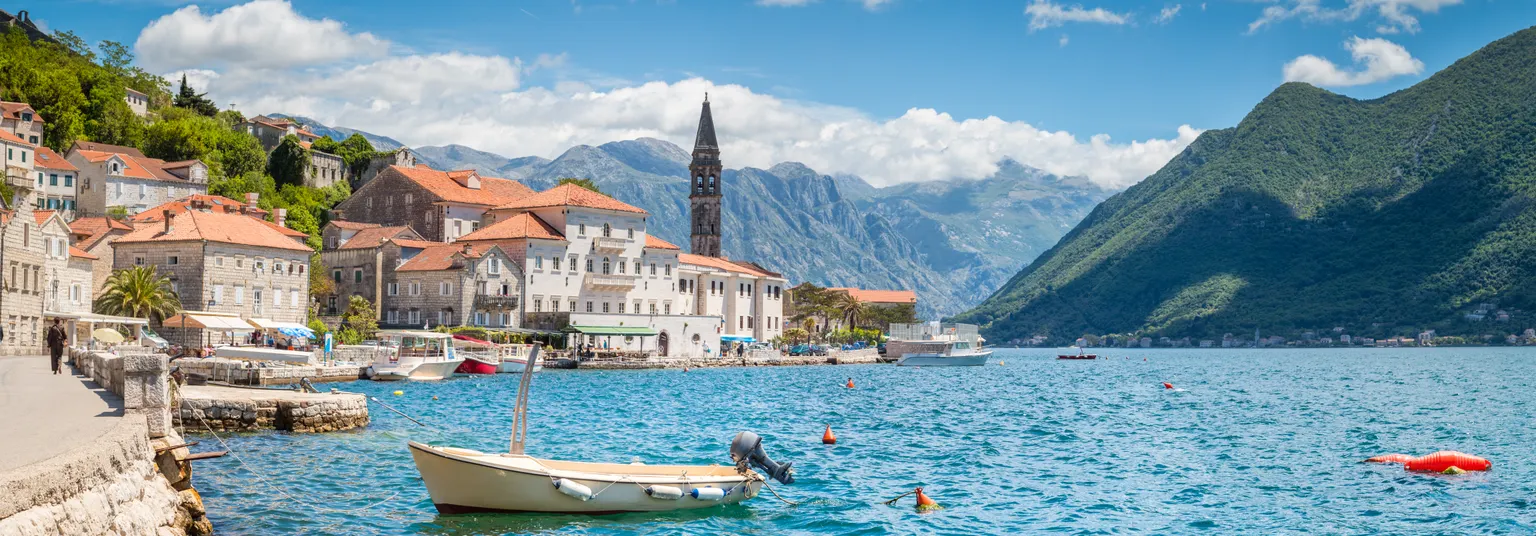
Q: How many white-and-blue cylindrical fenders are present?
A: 3